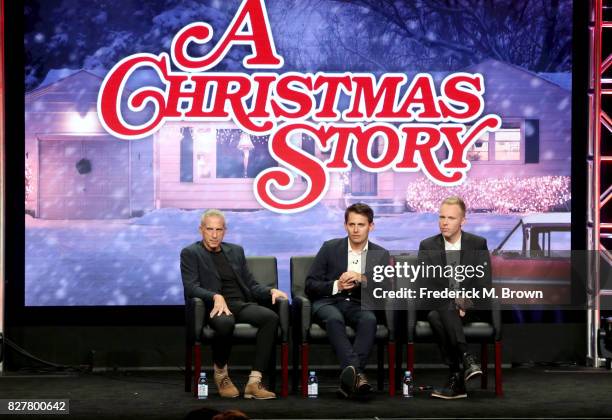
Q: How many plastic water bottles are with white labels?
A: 3